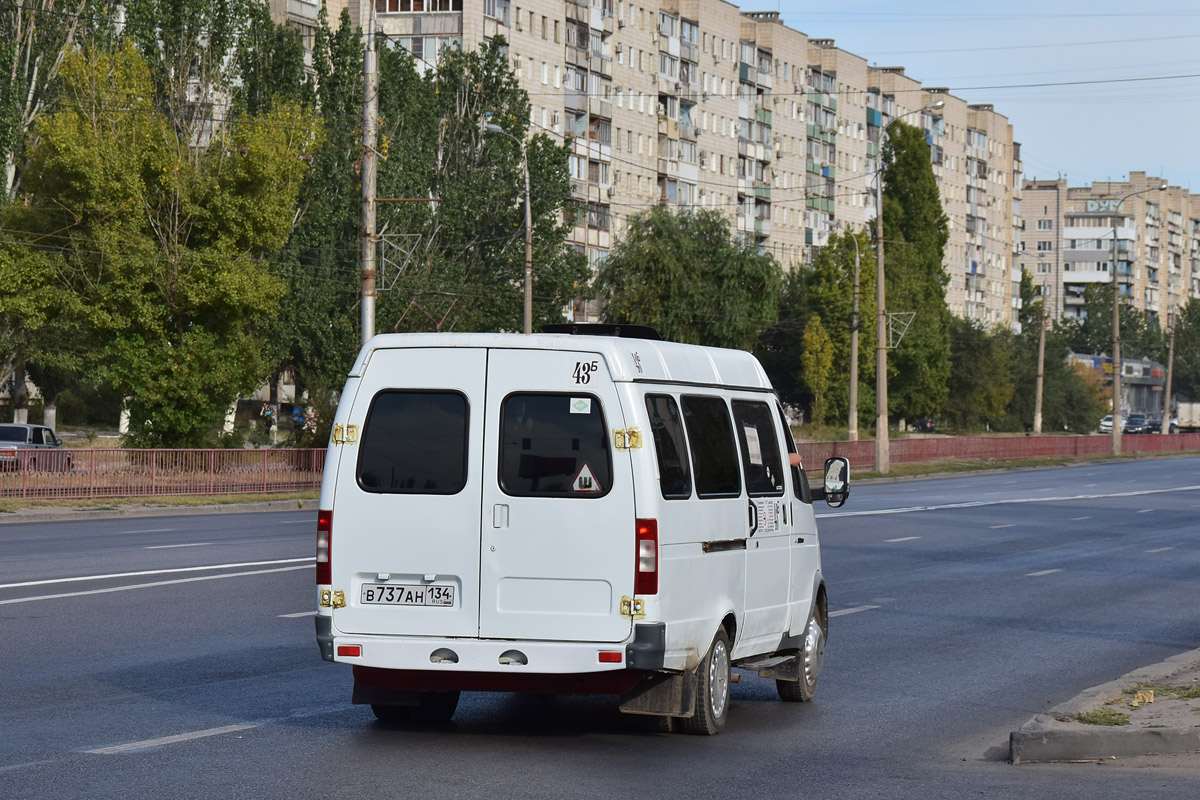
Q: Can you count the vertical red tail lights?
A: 2